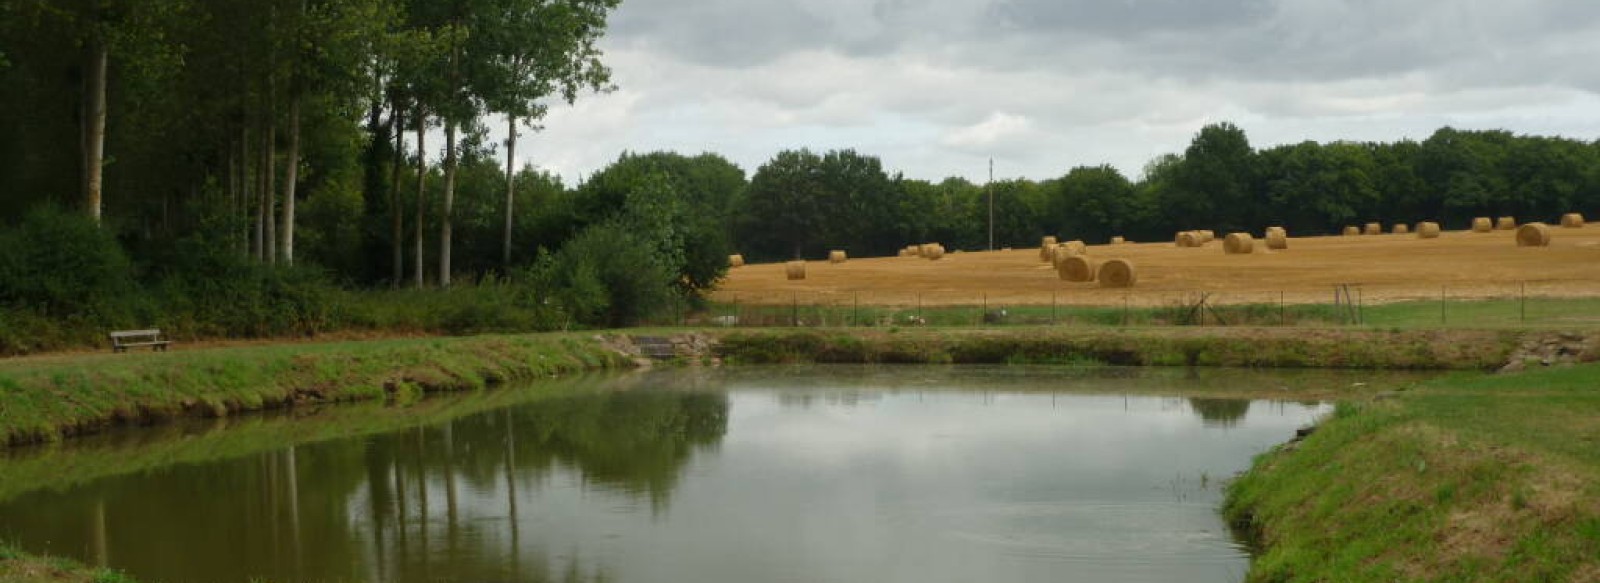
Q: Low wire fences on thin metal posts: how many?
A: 1